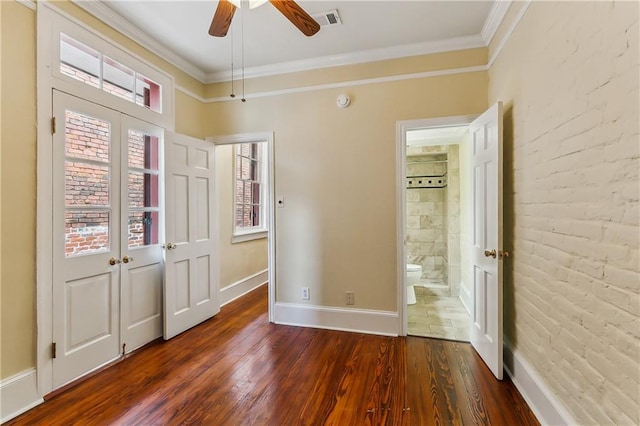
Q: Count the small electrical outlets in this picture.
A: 2